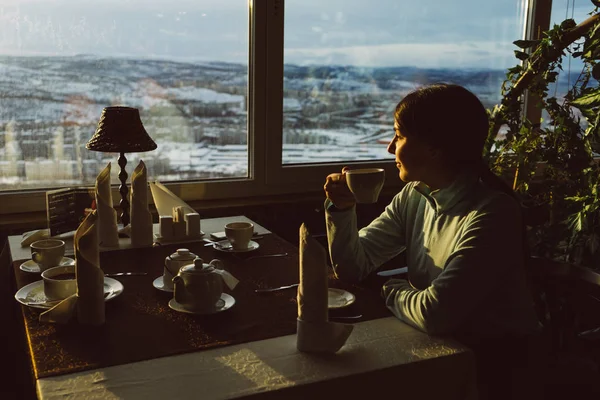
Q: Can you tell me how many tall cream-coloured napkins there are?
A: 4